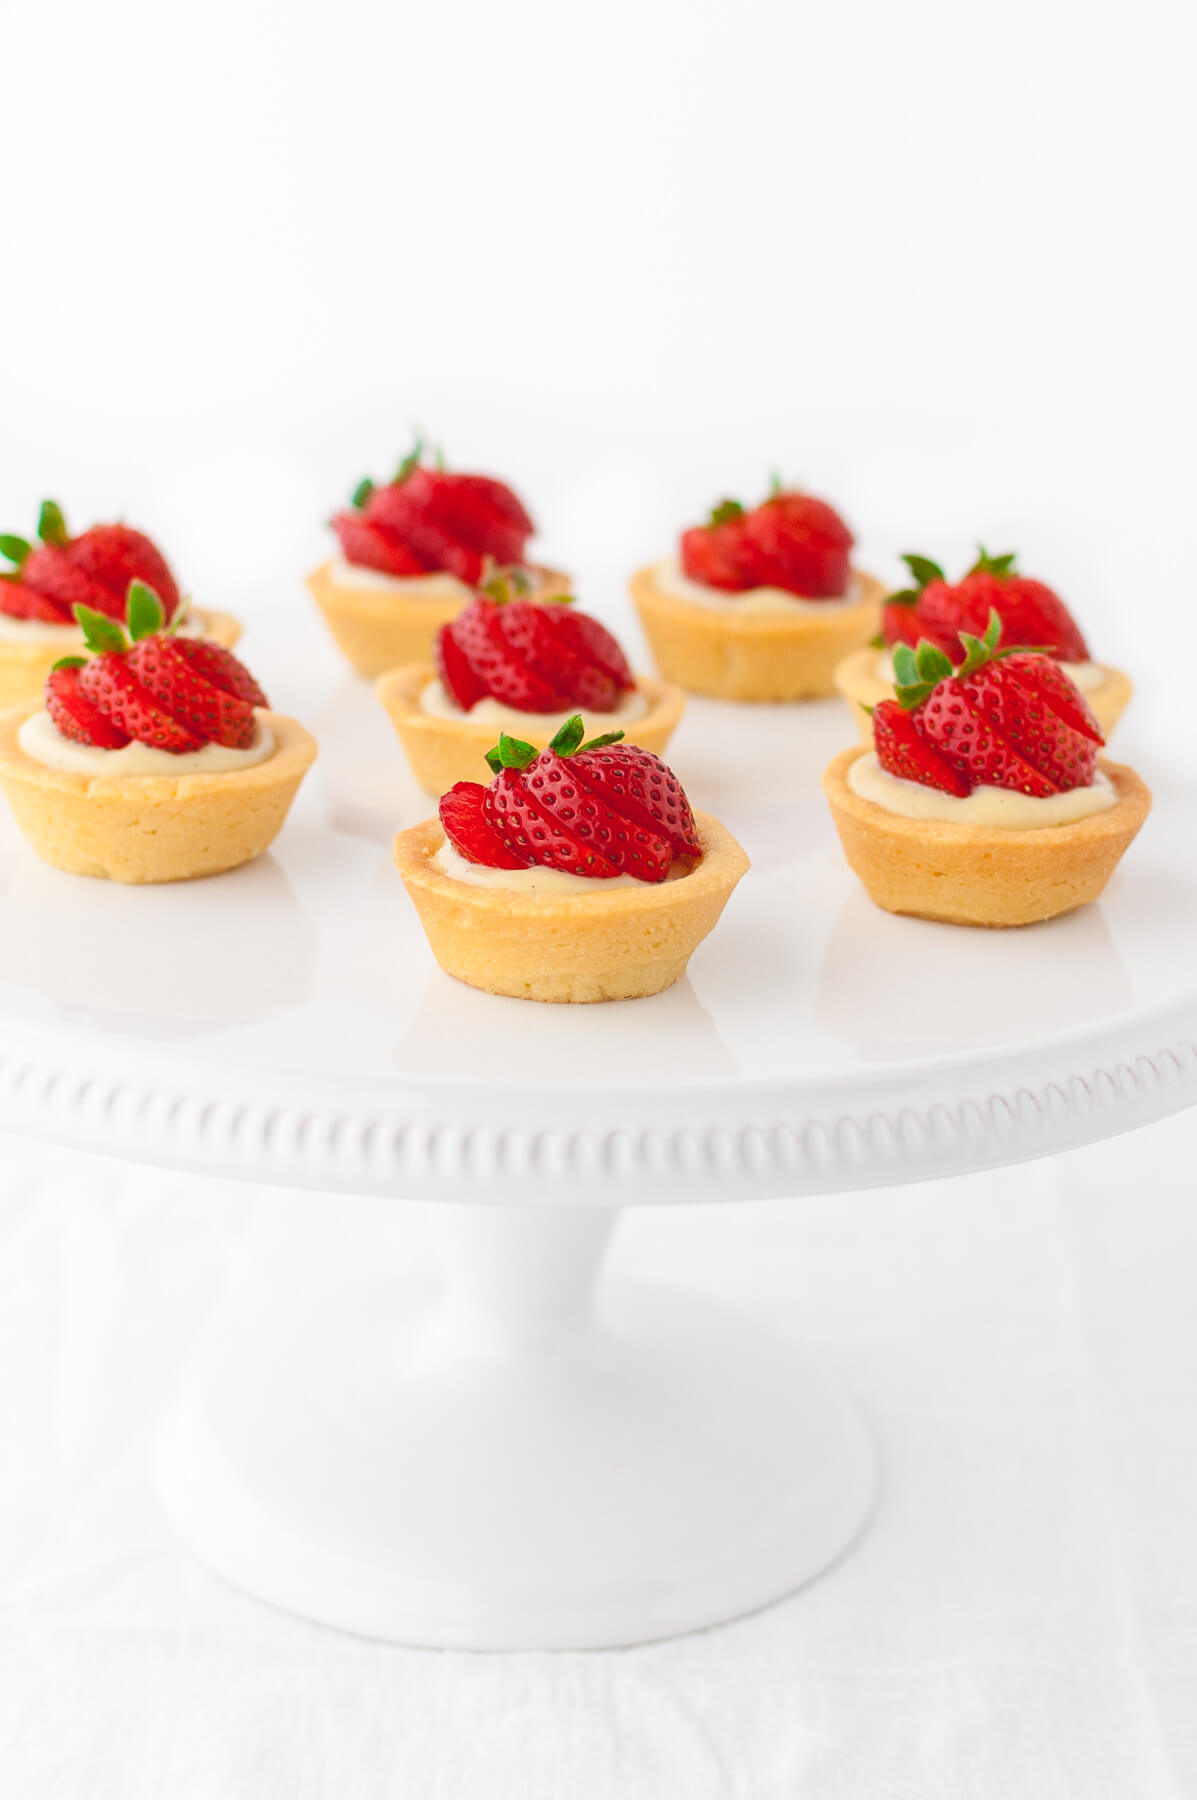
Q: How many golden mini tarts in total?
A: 8